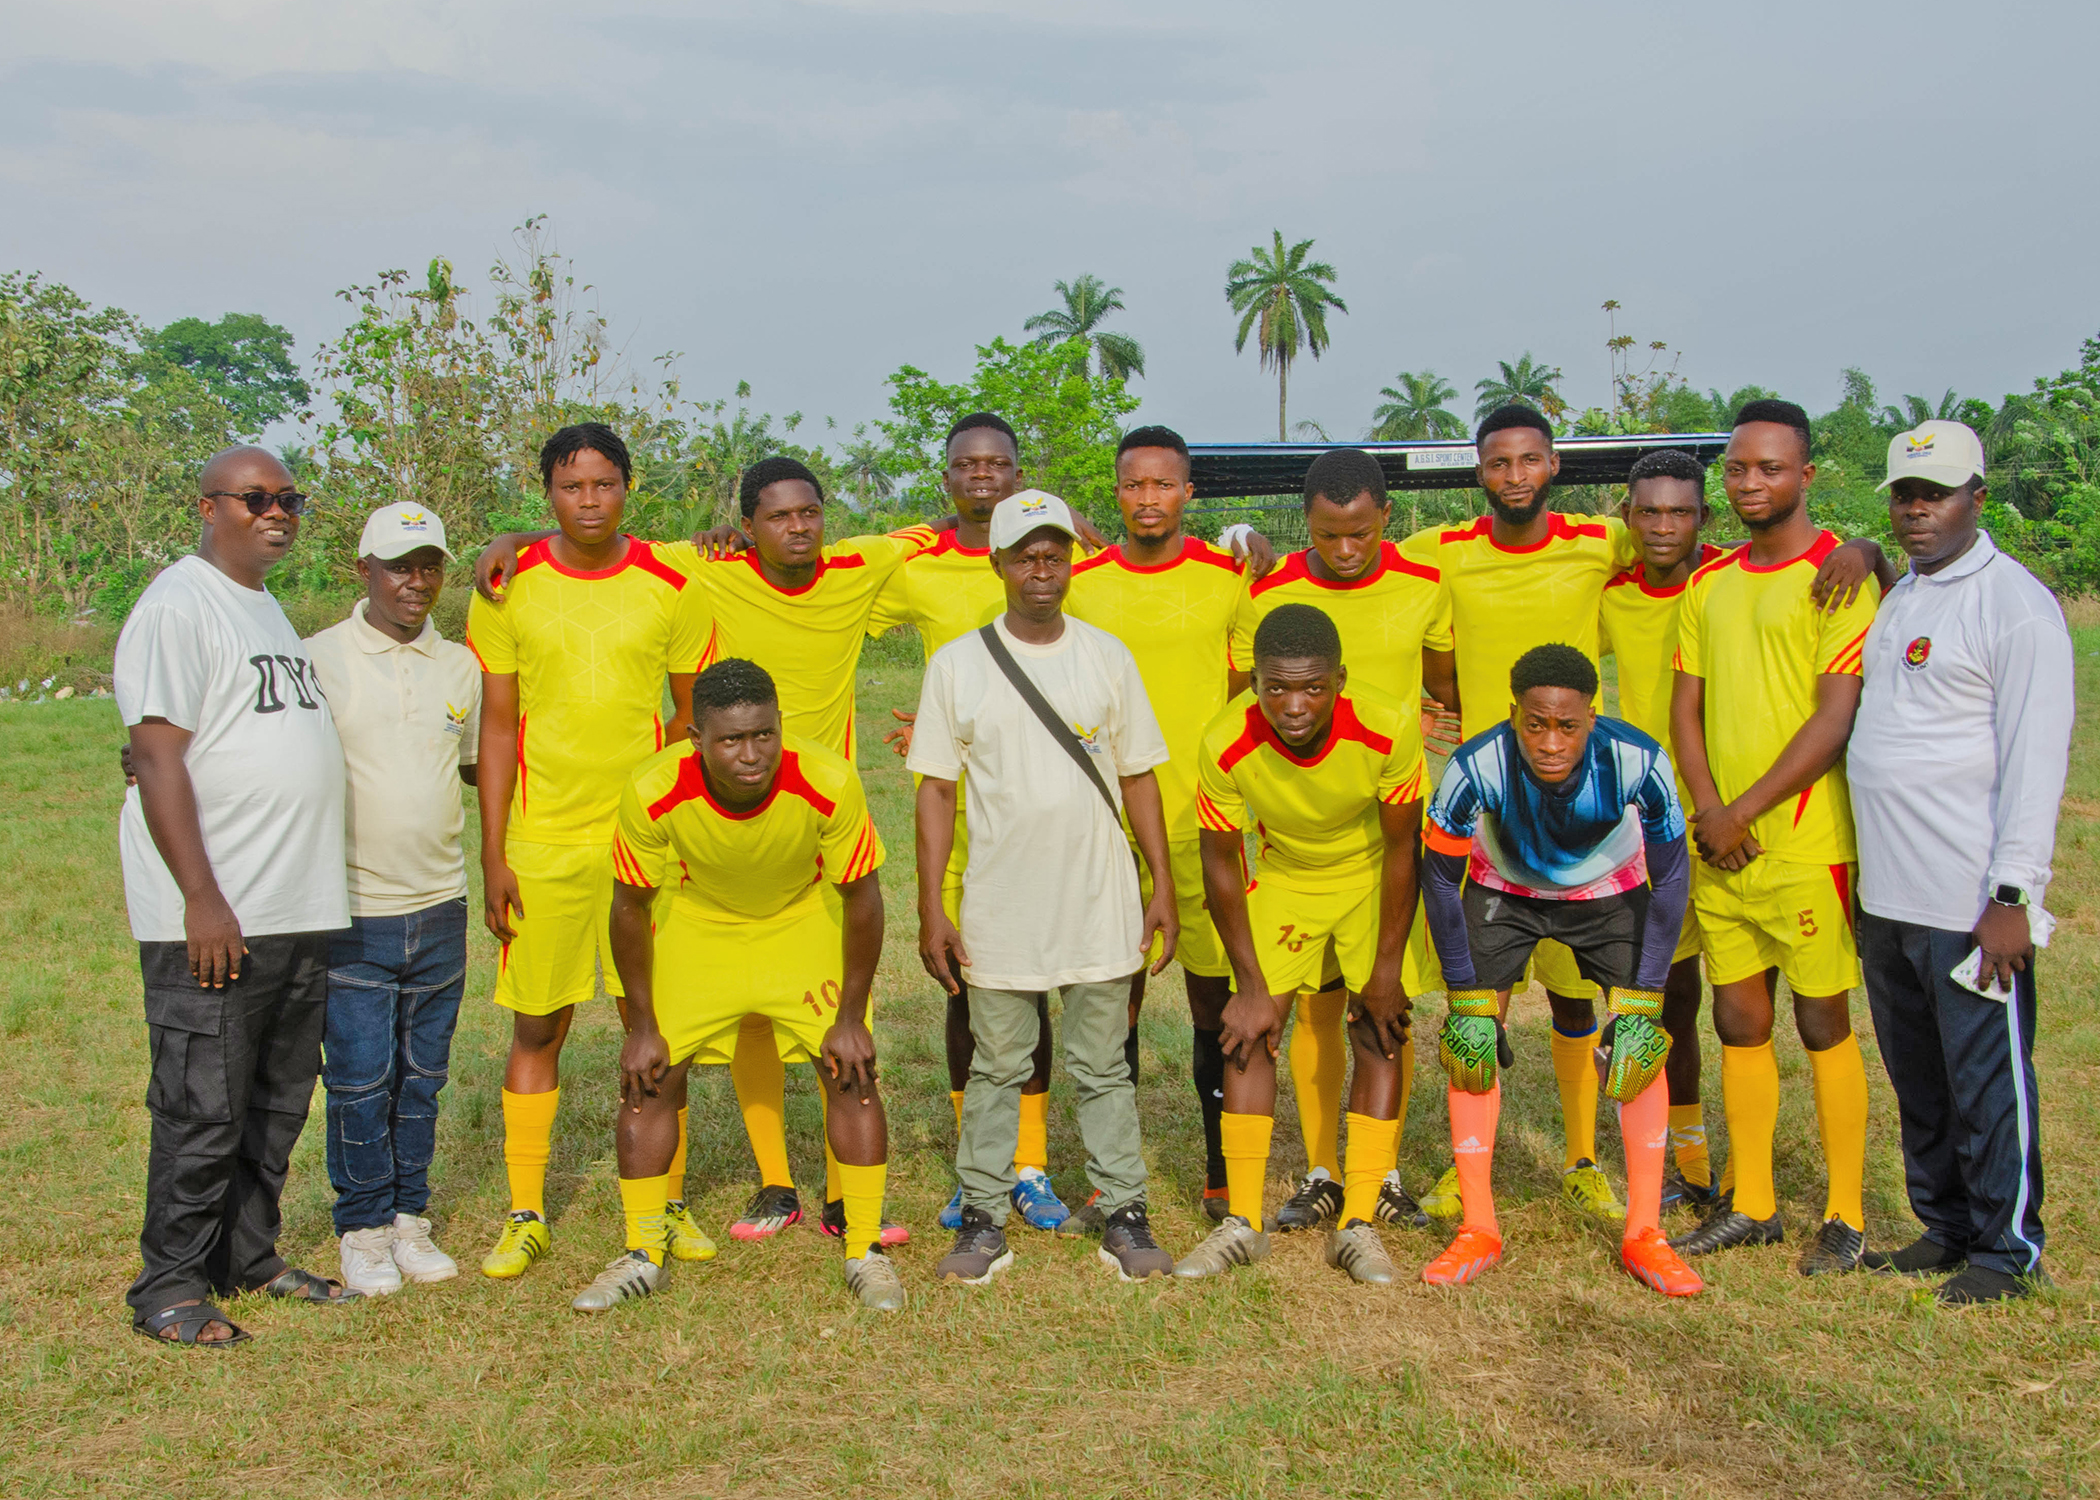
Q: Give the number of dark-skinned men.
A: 15